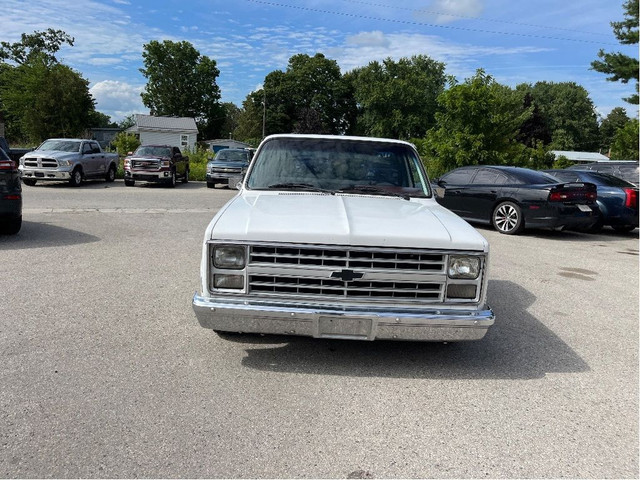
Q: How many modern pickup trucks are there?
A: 3